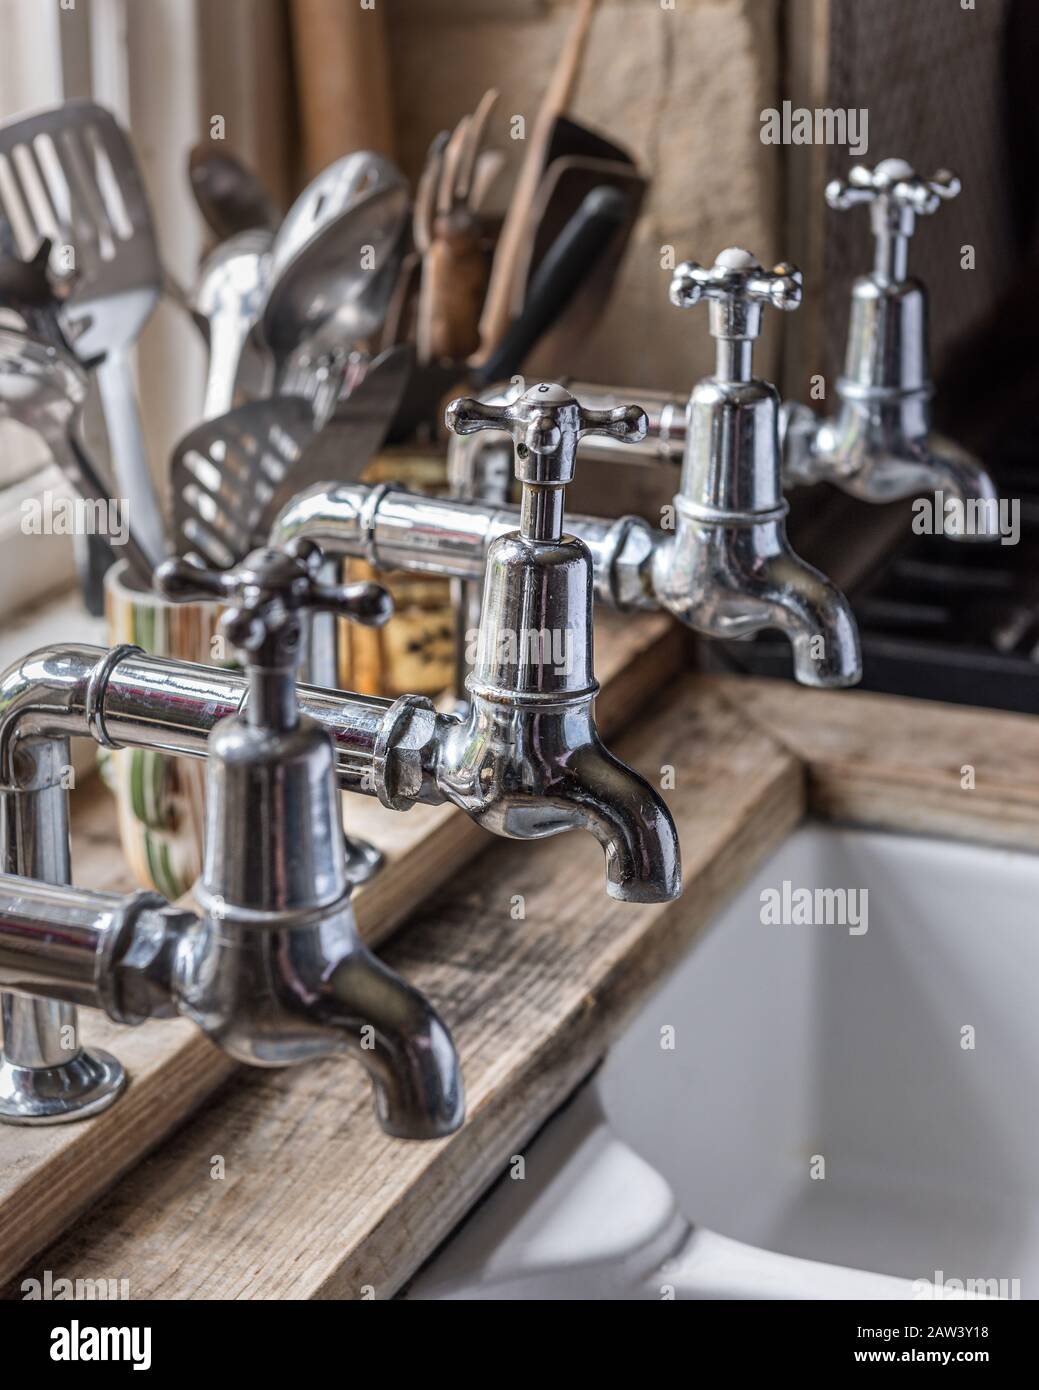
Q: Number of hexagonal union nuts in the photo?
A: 4